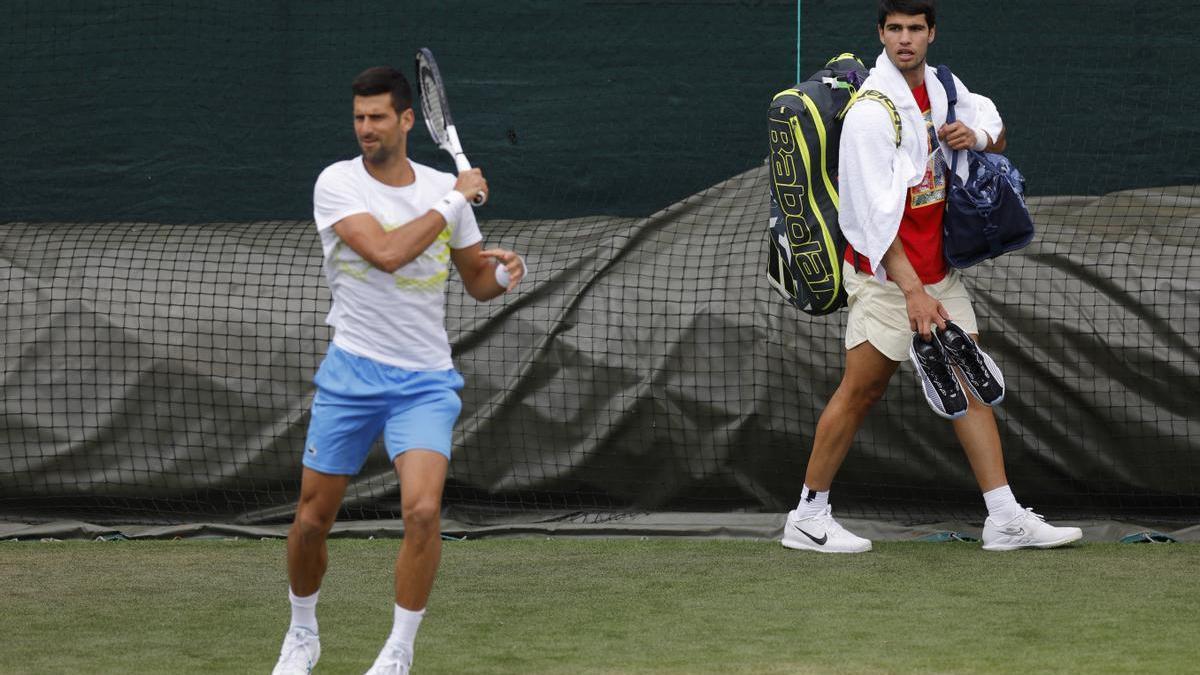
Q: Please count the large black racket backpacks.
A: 1